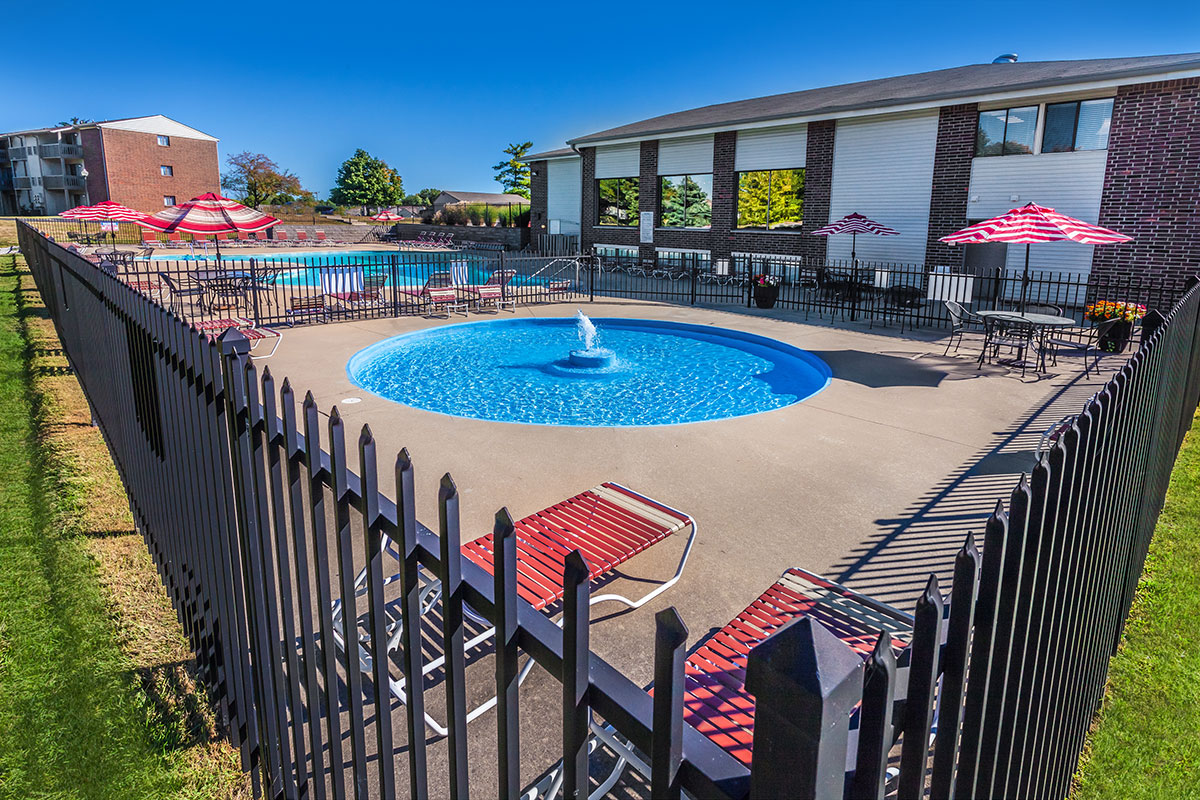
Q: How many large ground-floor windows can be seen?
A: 3